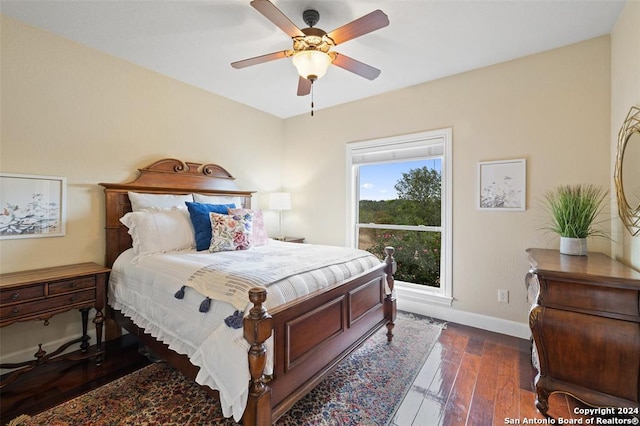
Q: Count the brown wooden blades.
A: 5